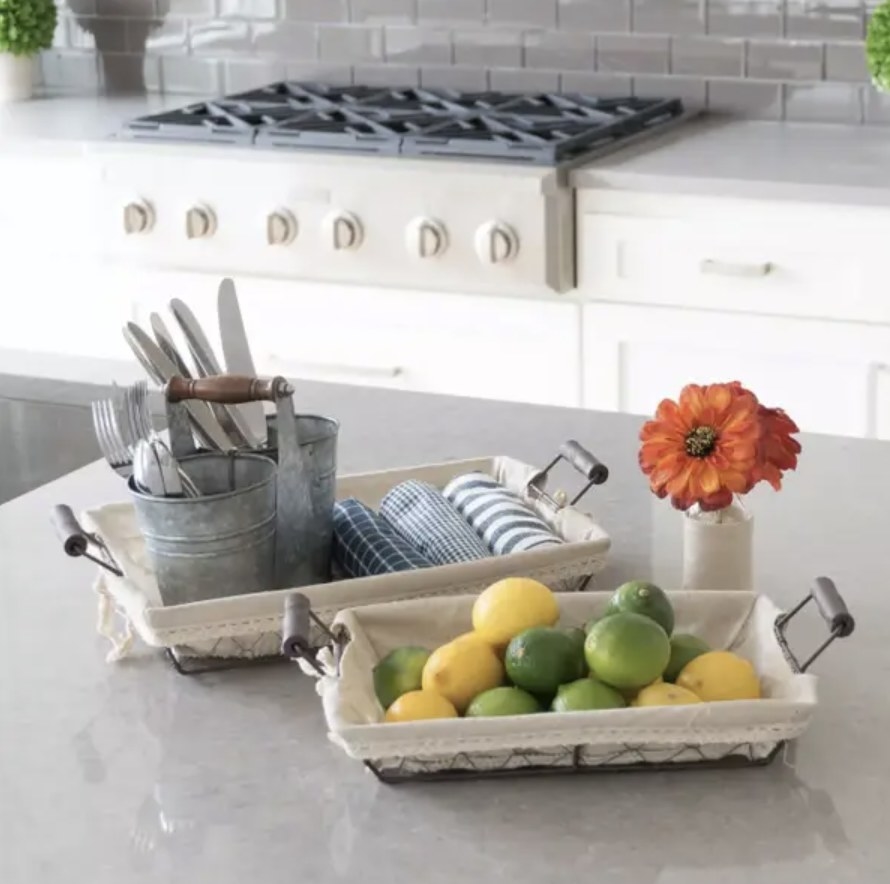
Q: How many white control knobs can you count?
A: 6